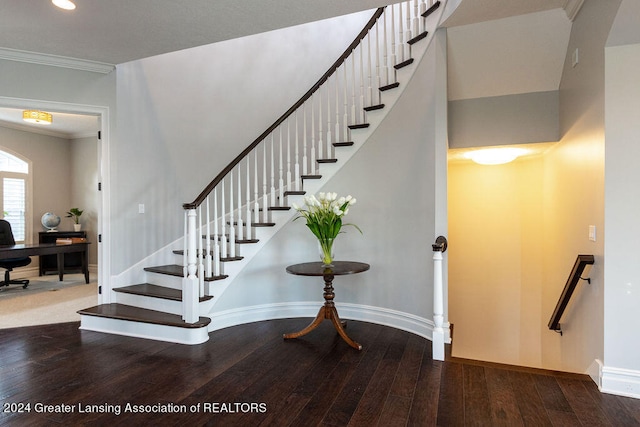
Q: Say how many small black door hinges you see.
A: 4